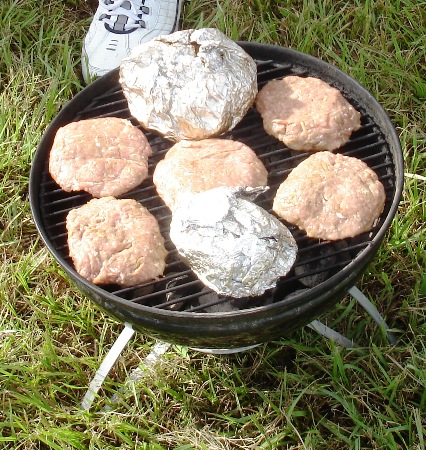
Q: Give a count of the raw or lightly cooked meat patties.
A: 5